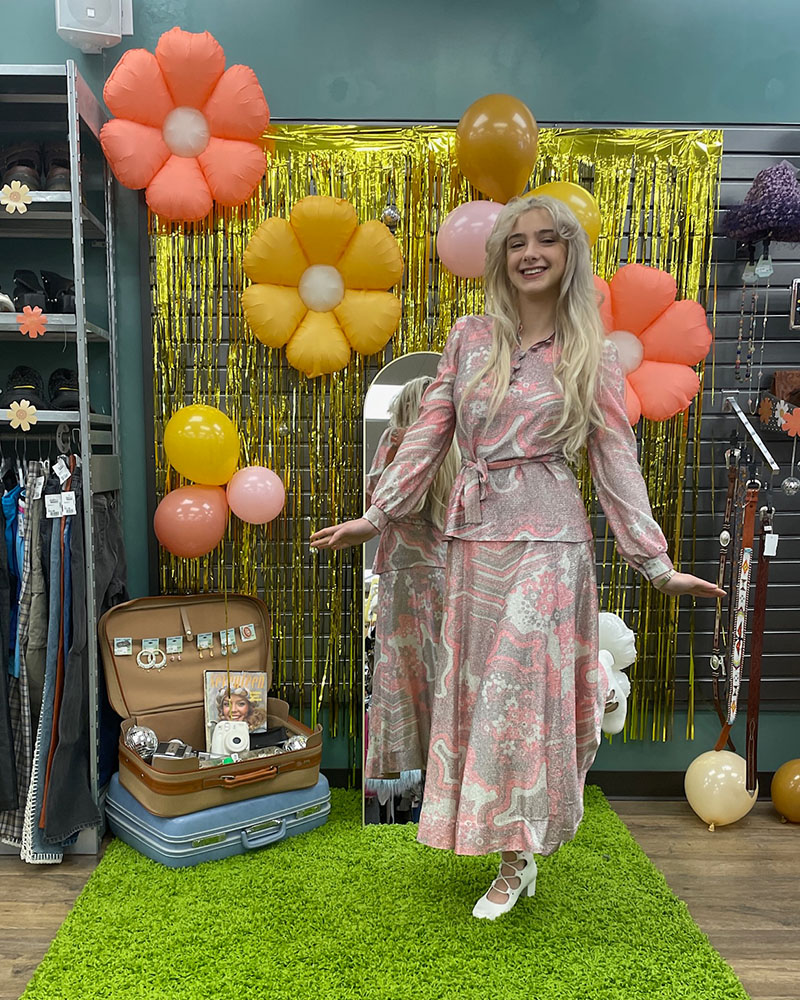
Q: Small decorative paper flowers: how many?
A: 6